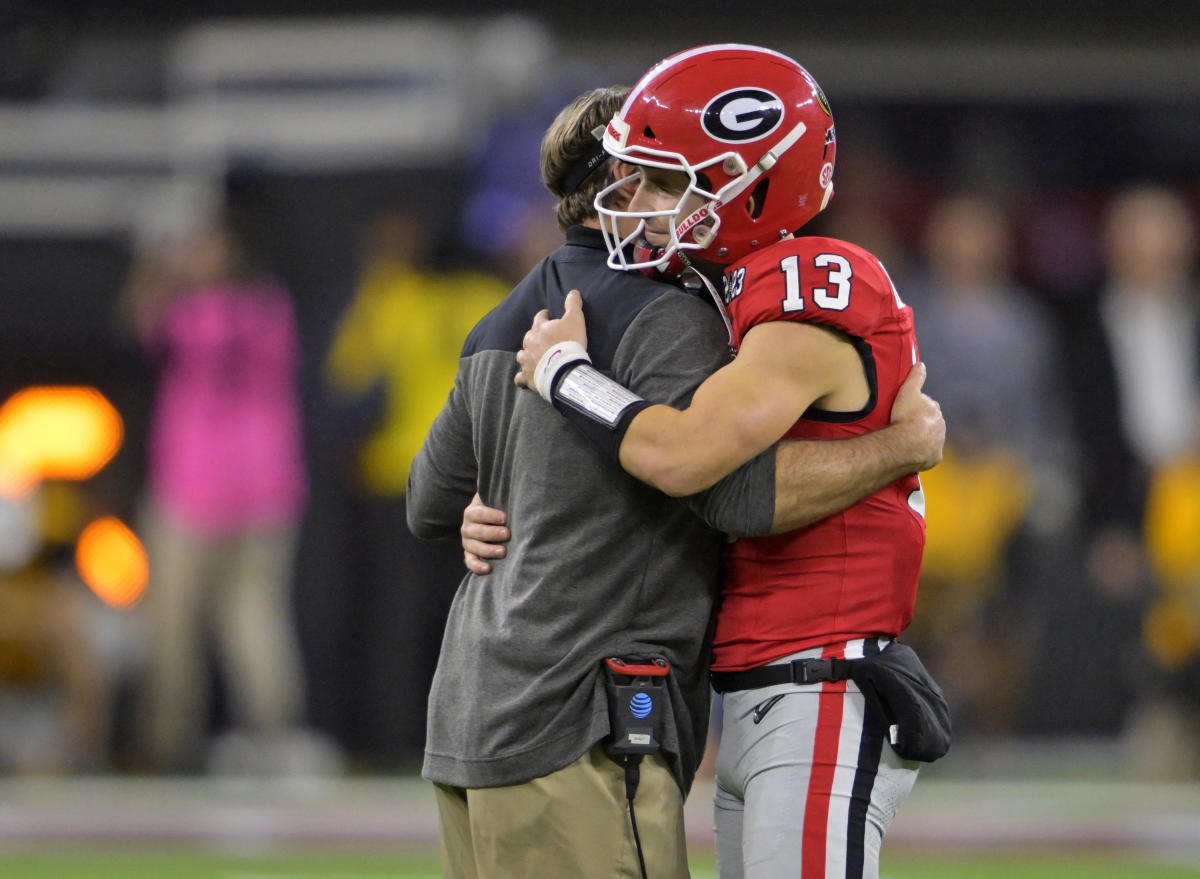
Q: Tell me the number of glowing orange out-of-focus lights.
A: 2